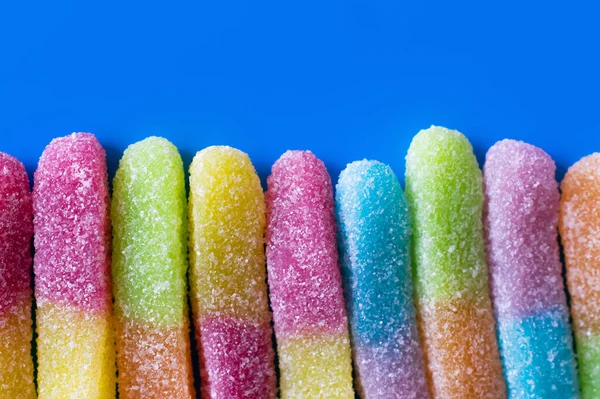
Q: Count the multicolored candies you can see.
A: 9